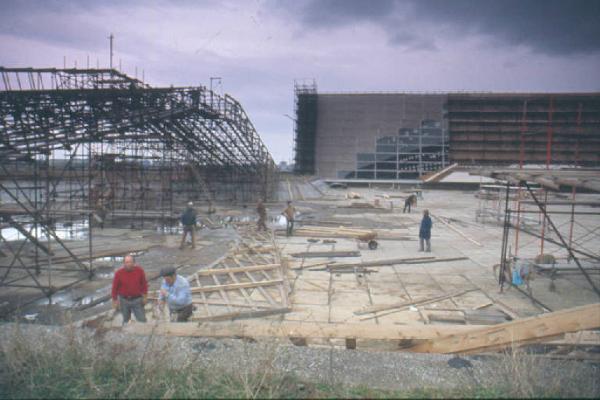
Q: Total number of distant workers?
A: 5